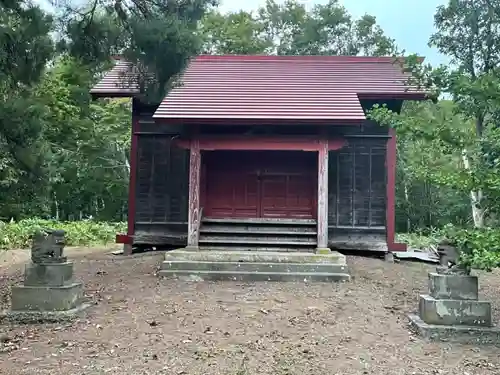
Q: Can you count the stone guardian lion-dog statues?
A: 2